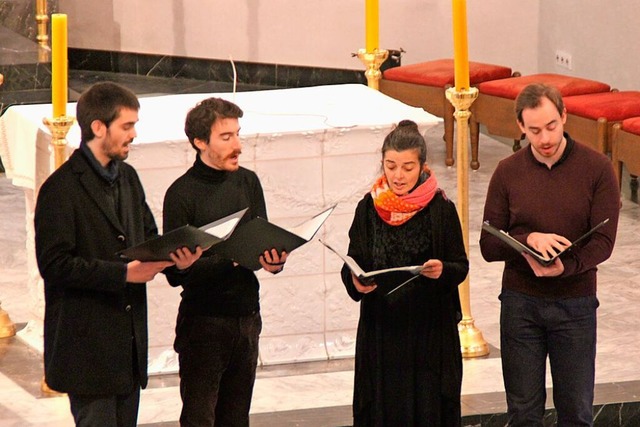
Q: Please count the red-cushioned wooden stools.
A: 4